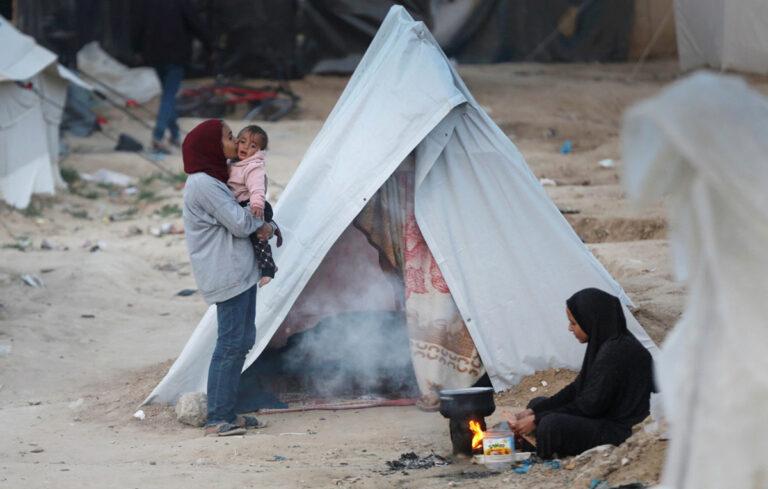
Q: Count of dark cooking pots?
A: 1